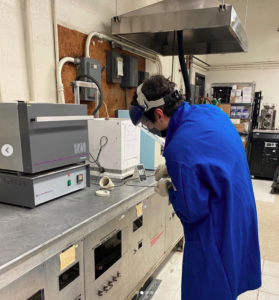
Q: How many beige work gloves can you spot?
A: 2